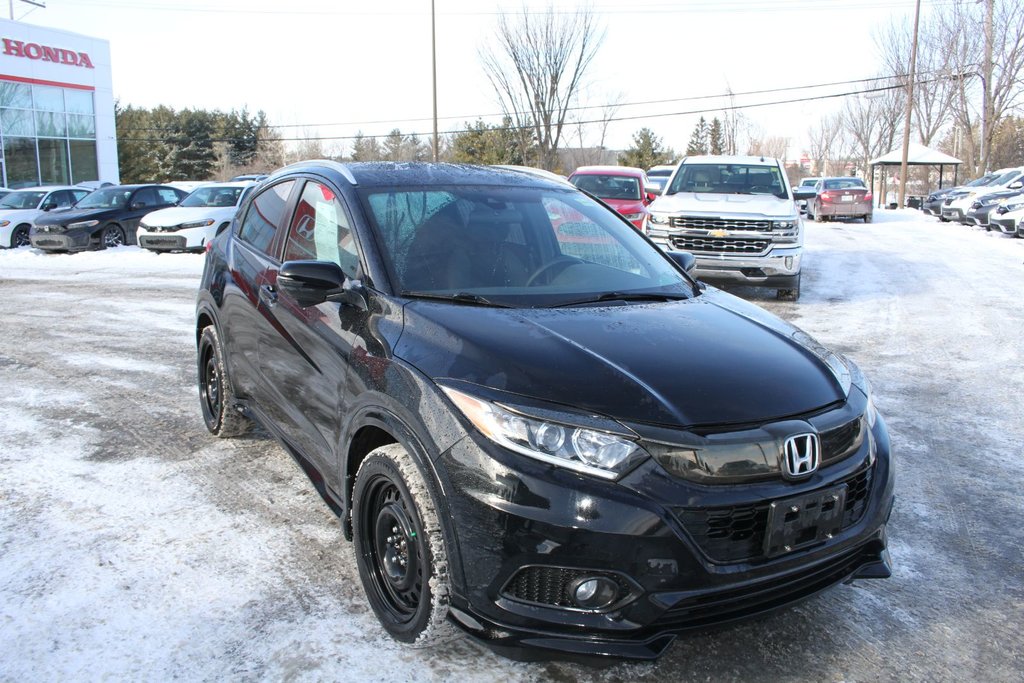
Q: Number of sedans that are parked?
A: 4